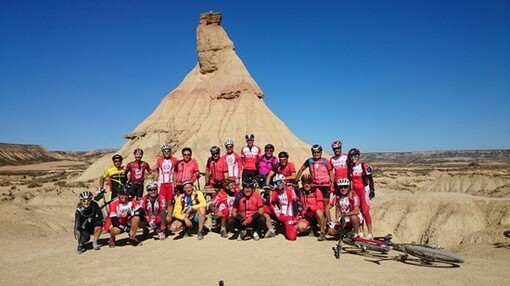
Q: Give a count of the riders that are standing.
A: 12